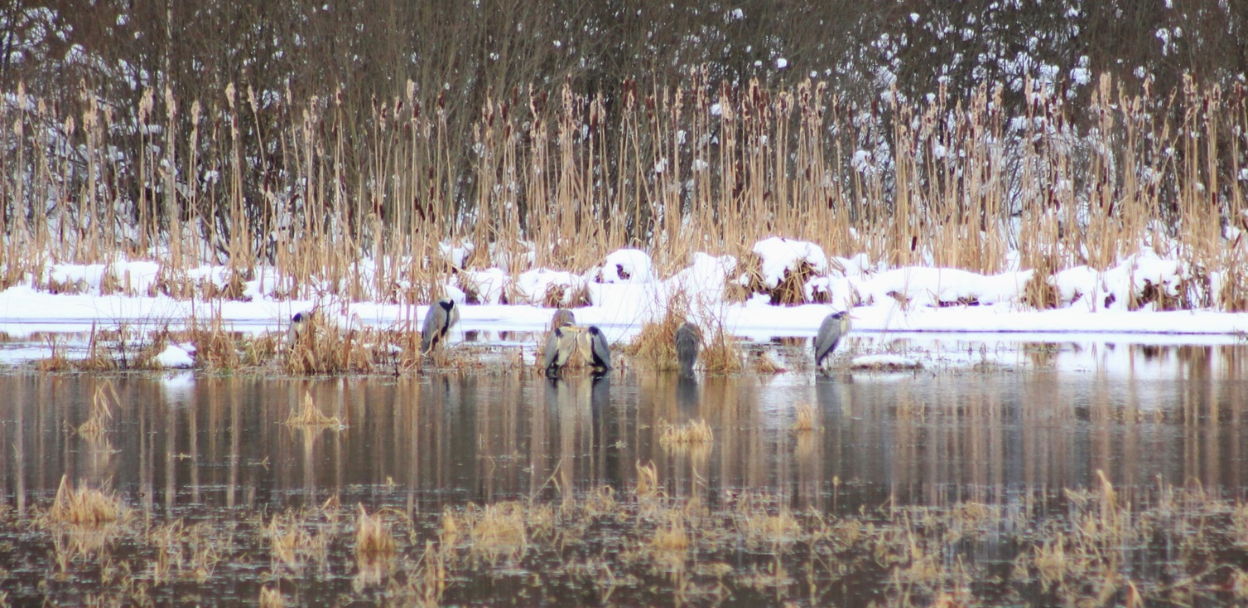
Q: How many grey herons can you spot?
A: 7